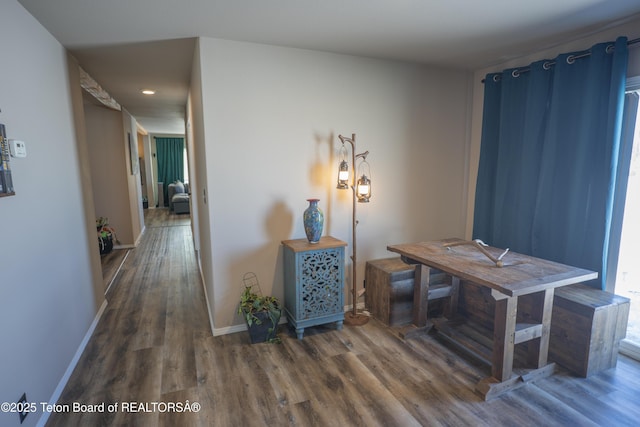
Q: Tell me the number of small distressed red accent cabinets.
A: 0